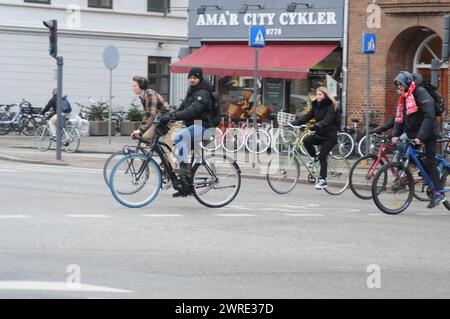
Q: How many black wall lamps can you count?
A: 3